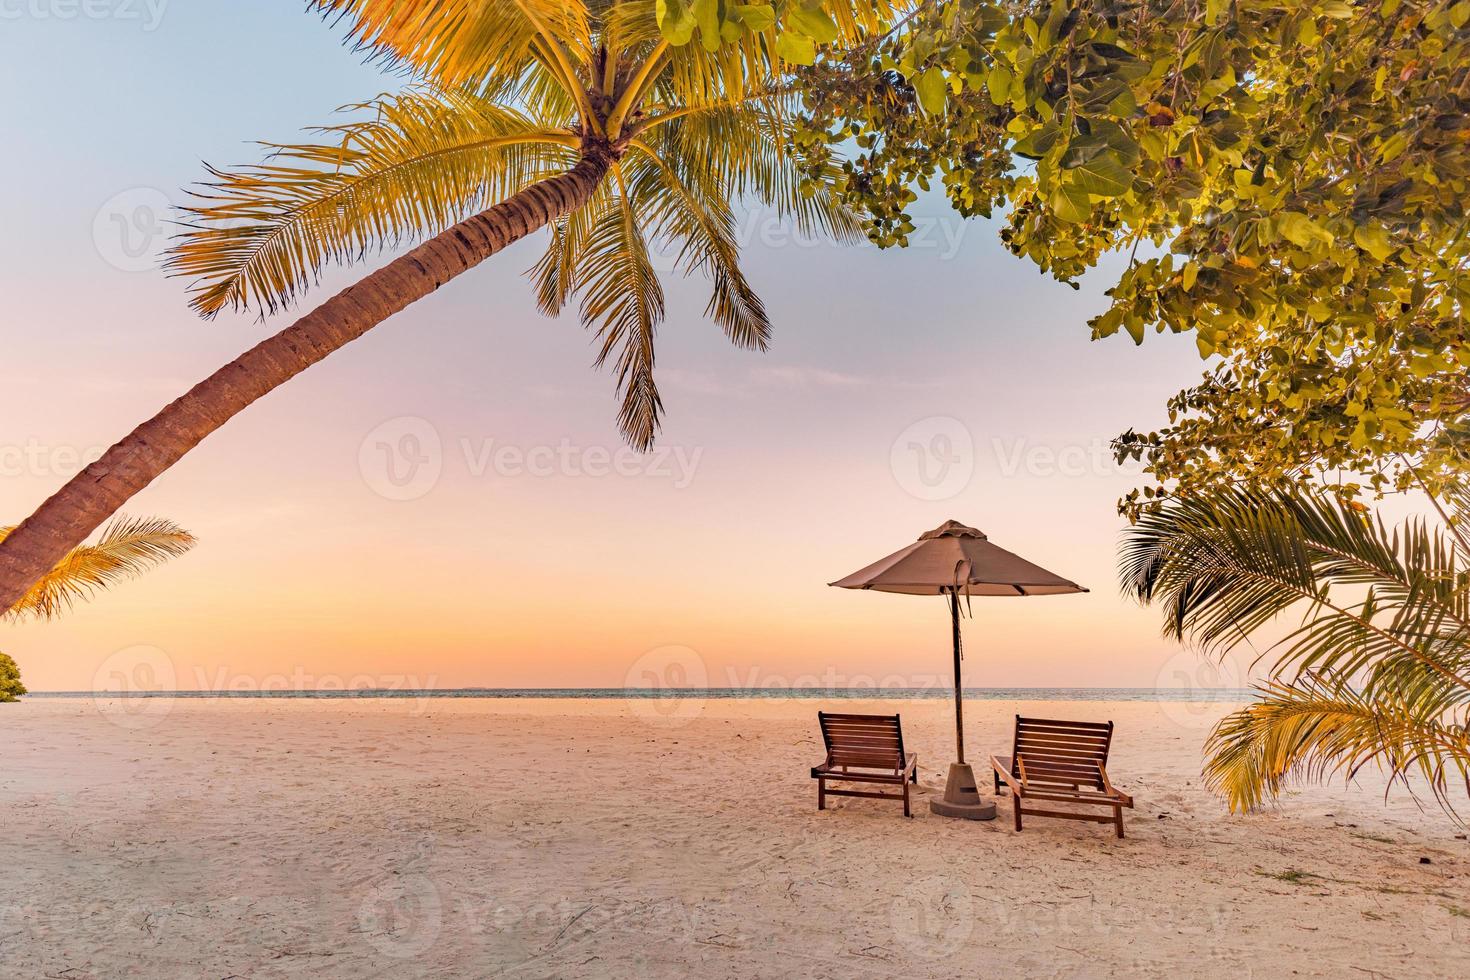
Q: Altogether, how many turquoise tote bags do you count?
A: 0